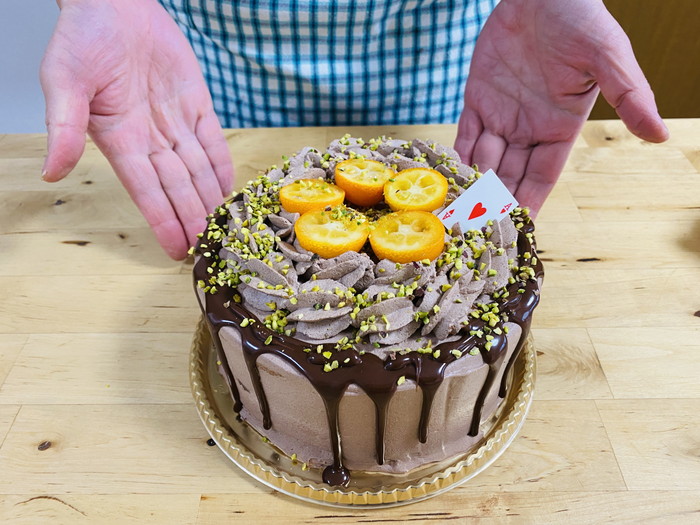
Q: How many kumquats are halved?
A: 5